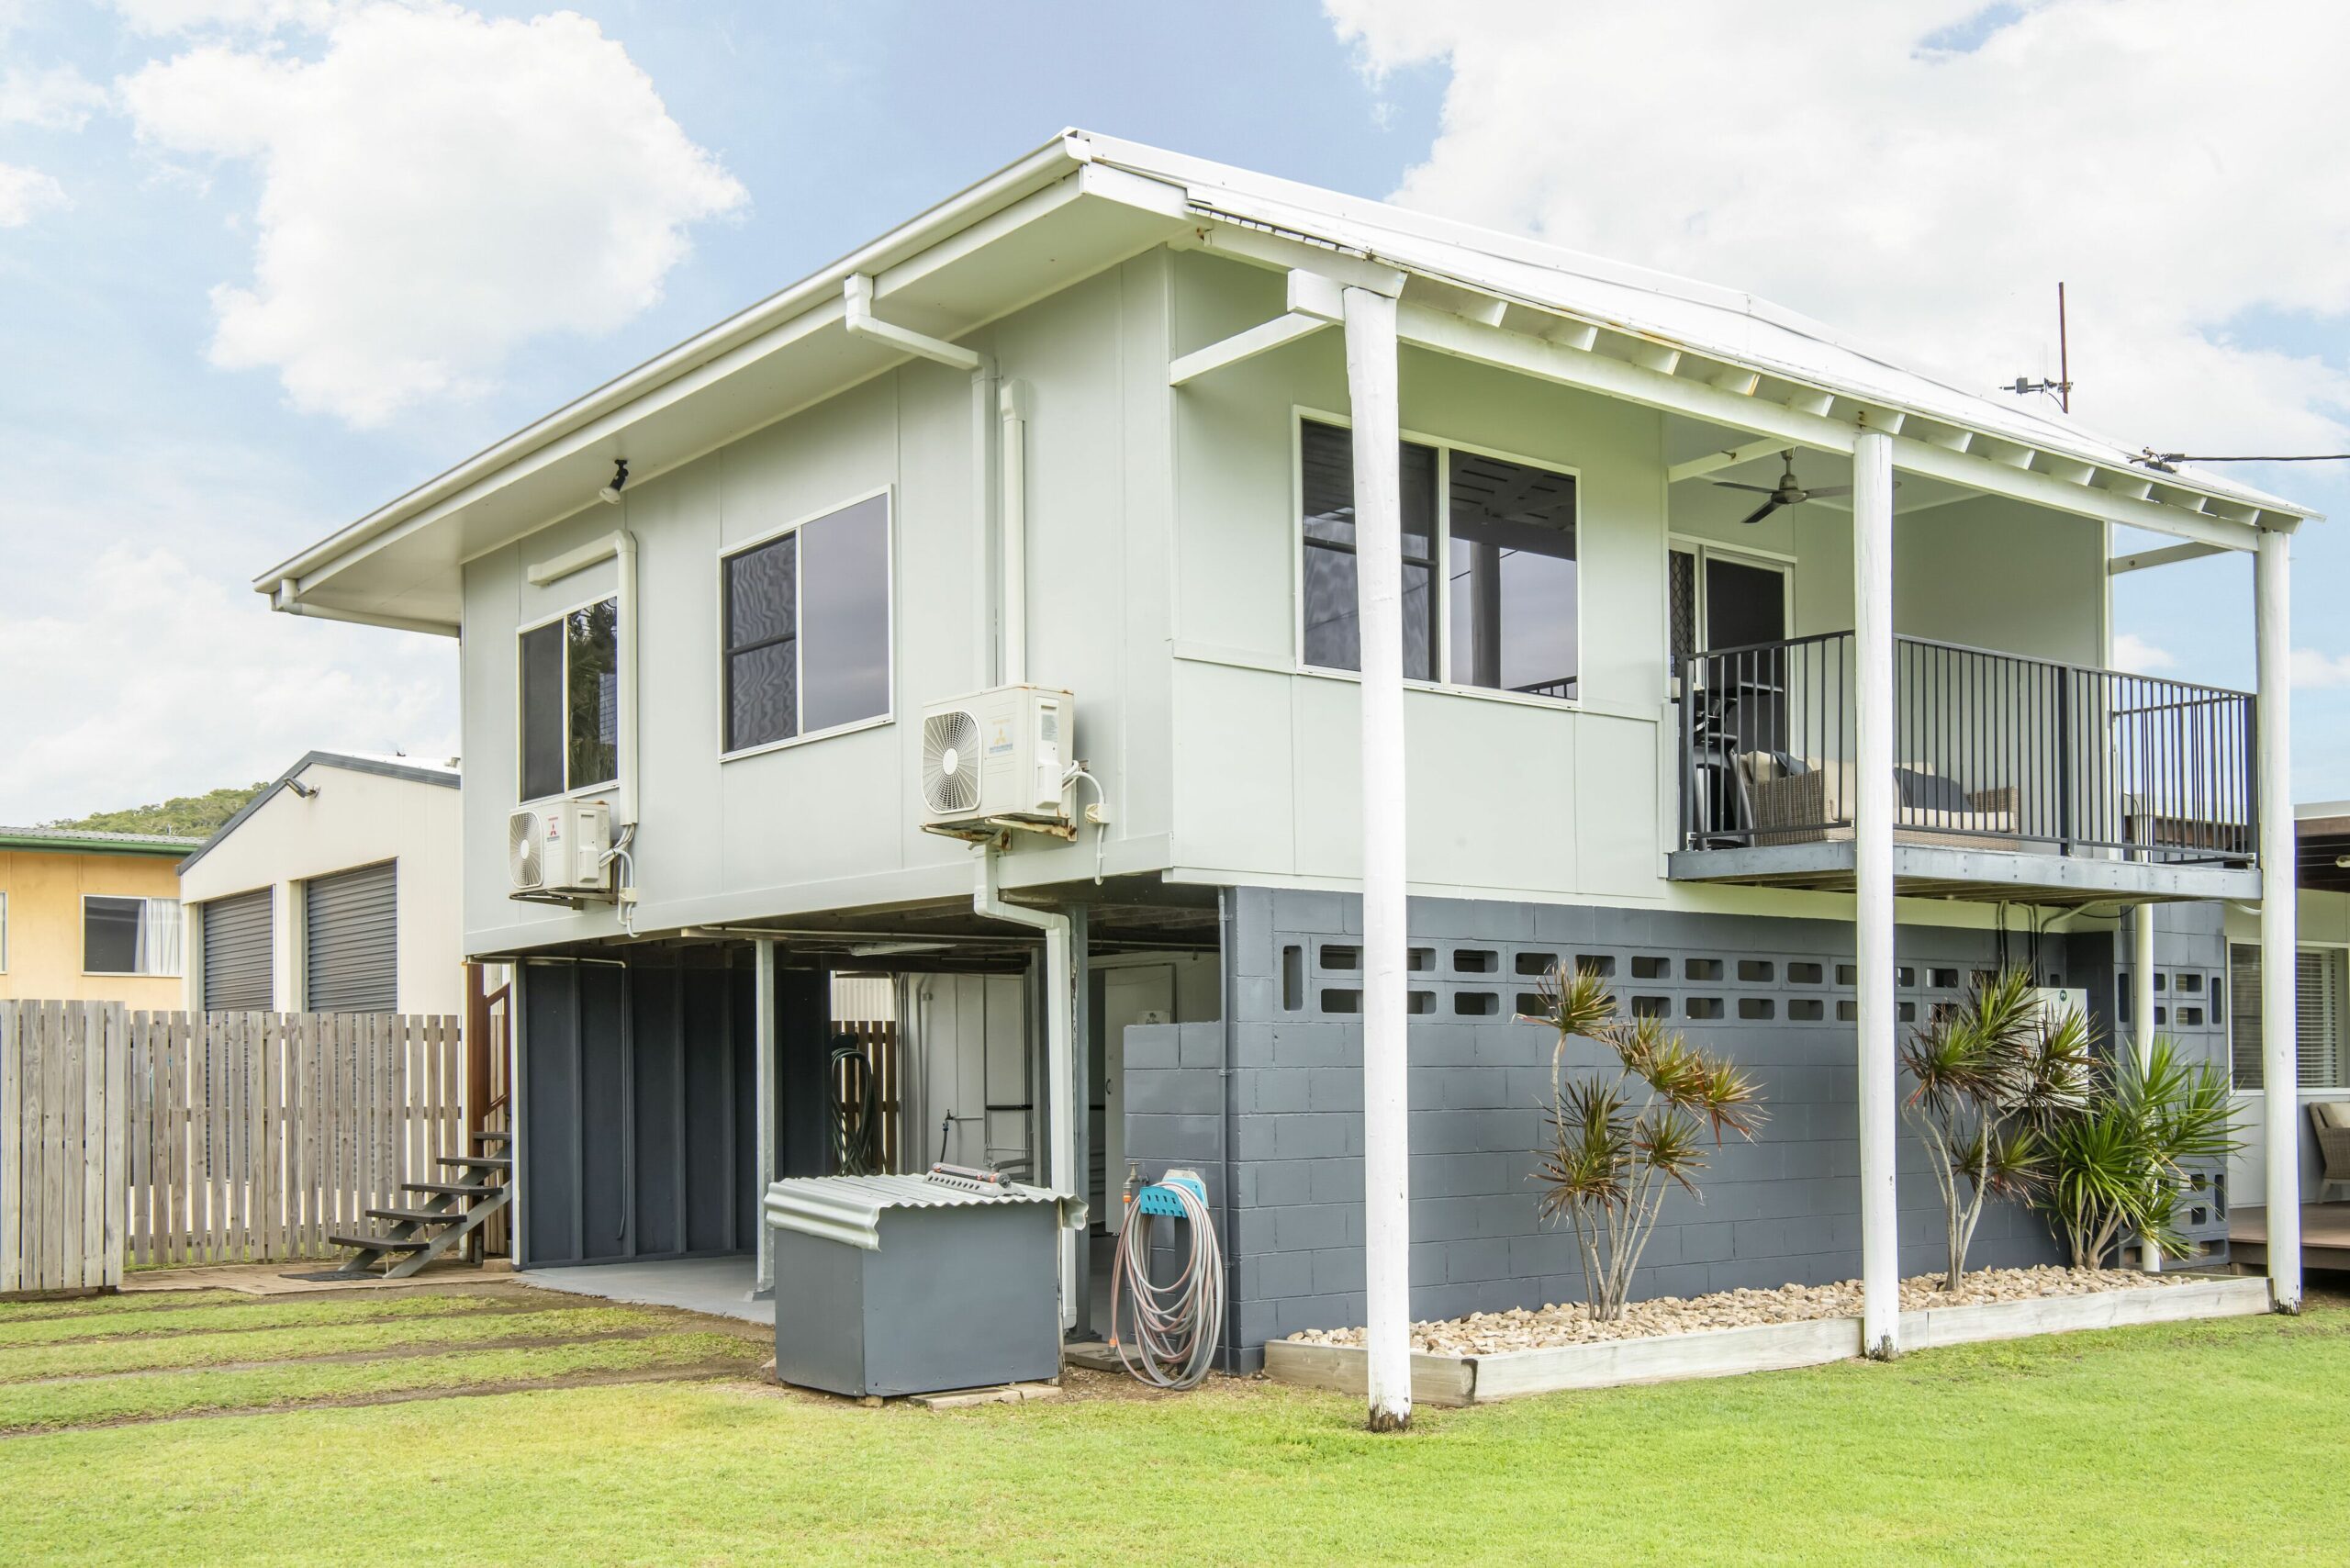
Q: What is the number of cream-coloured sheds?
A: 1